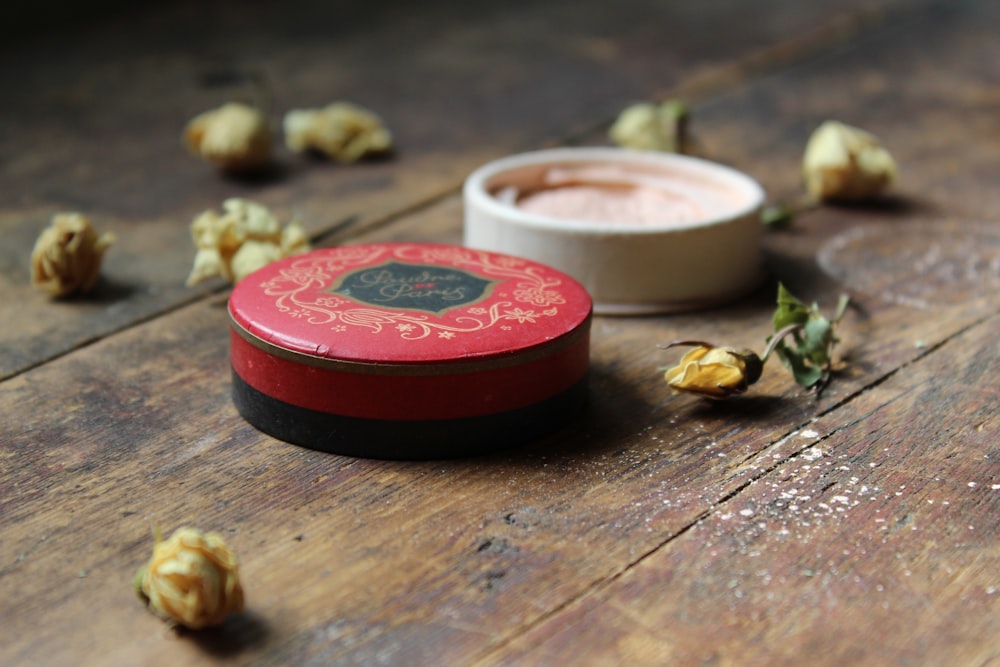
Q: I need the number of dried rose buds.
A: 8